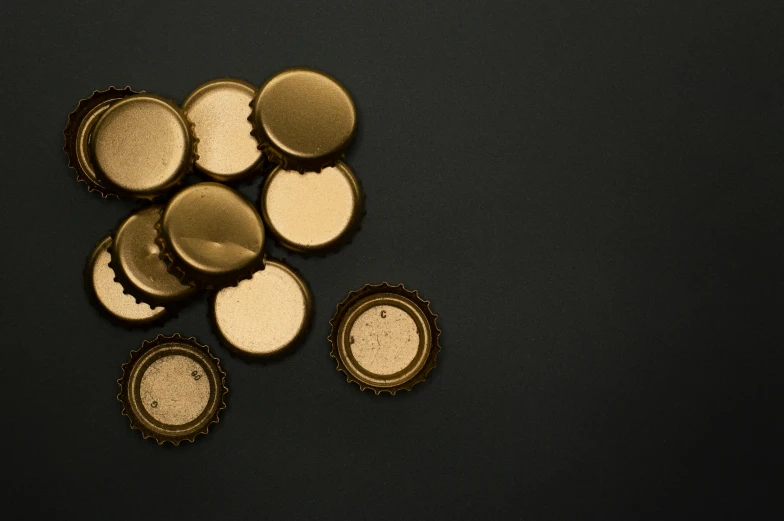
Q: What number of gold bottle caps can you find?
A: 11